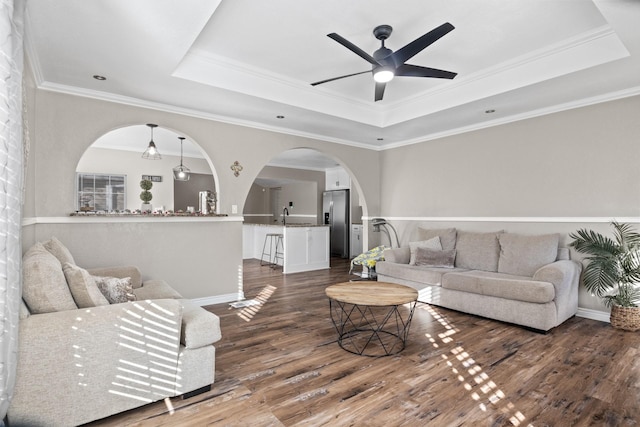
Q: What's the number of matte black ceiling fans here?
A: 1